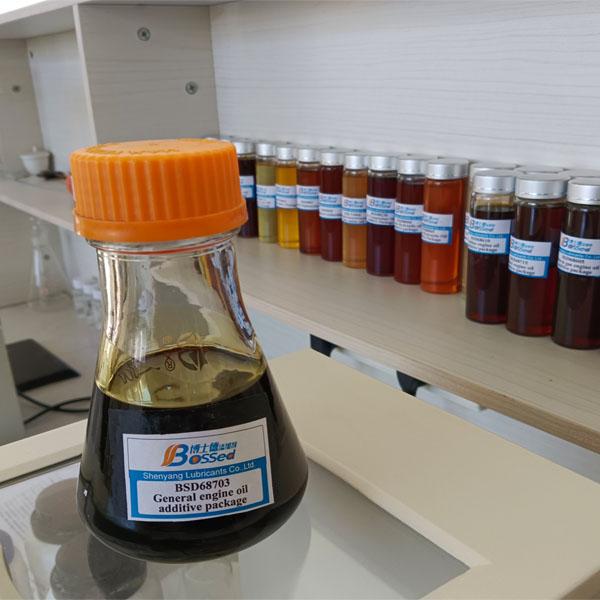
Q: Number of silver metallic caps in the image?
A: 15